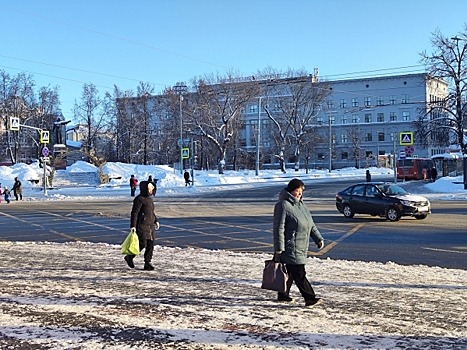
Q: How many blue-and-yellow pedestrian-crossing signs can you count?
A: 4